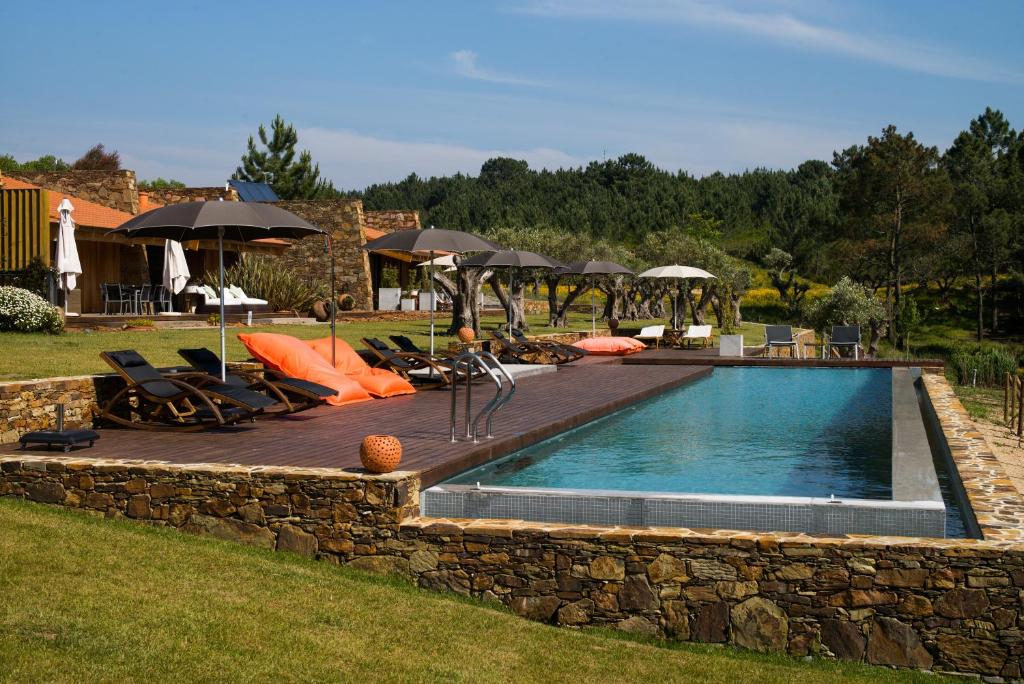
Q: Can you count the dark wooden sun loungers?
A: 6